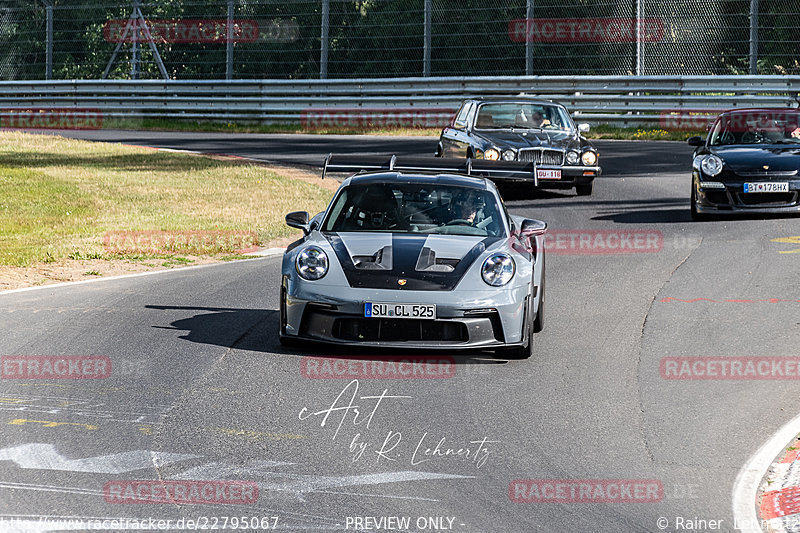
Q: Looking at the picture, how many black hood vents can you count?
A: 2